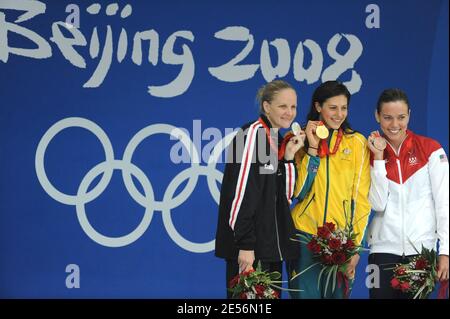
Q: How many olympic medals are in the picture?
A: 3